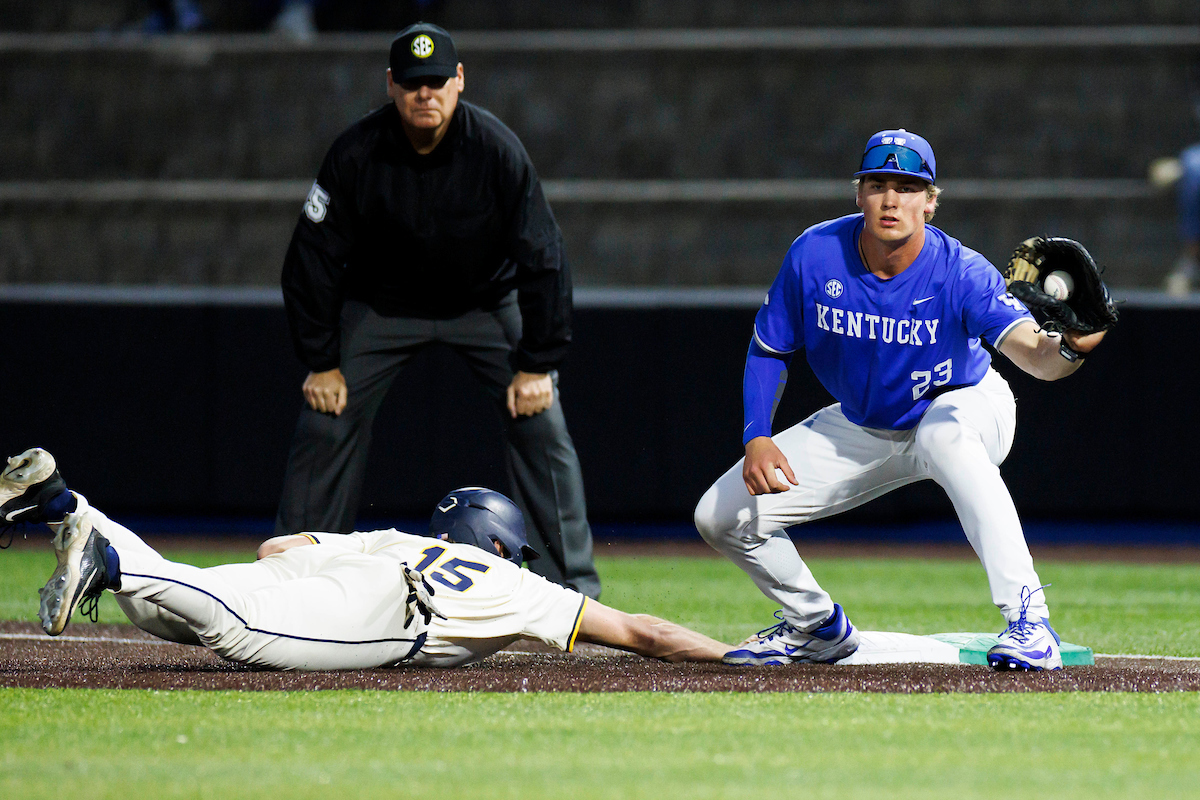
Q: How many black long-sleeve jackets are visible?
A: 1